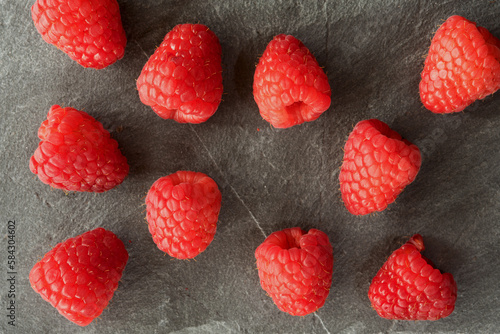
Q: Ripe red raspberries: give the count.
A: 10